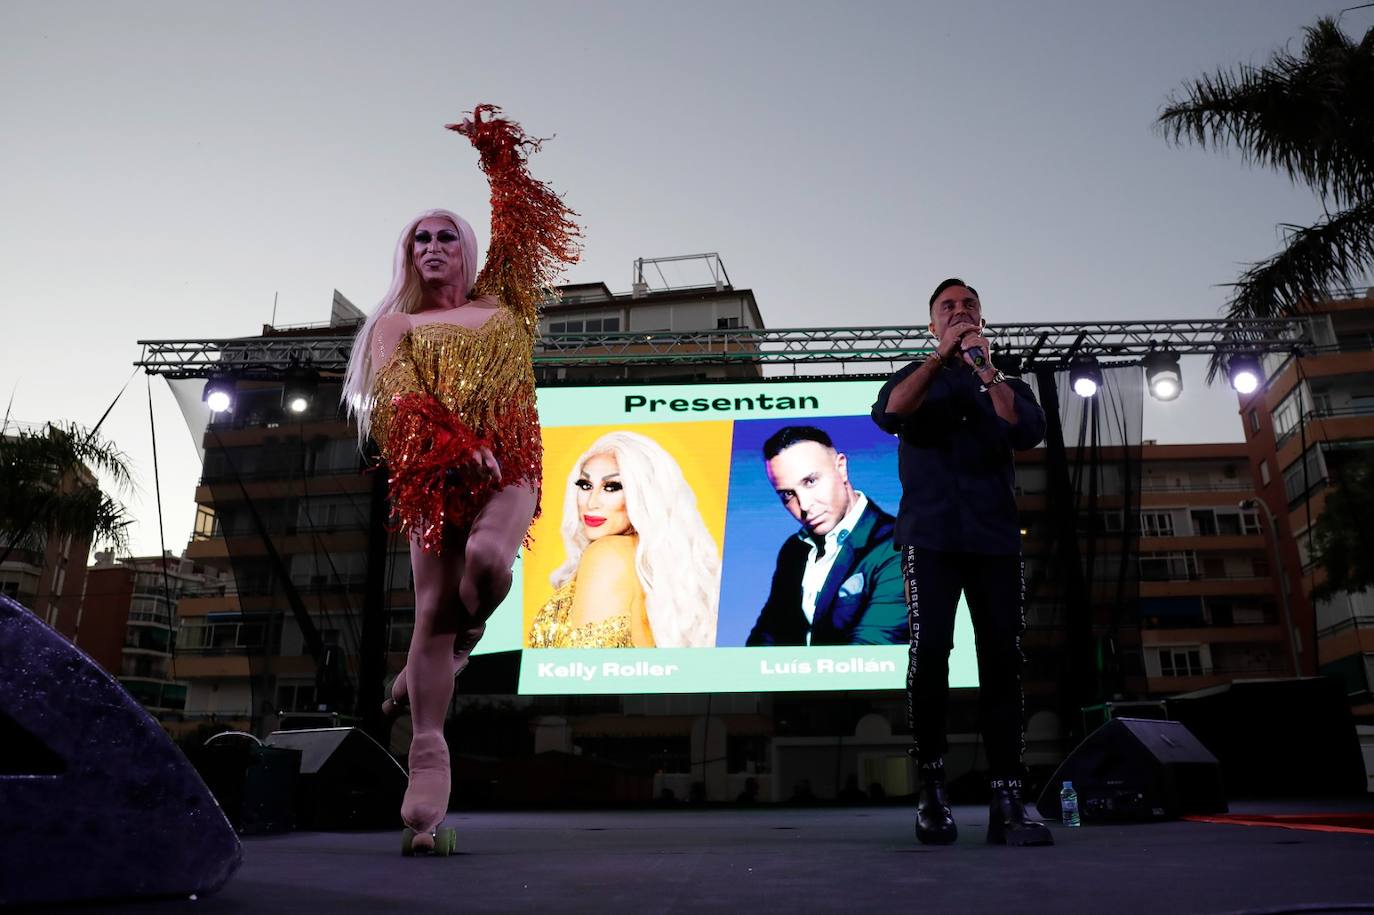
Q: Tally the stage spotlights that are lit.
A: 5